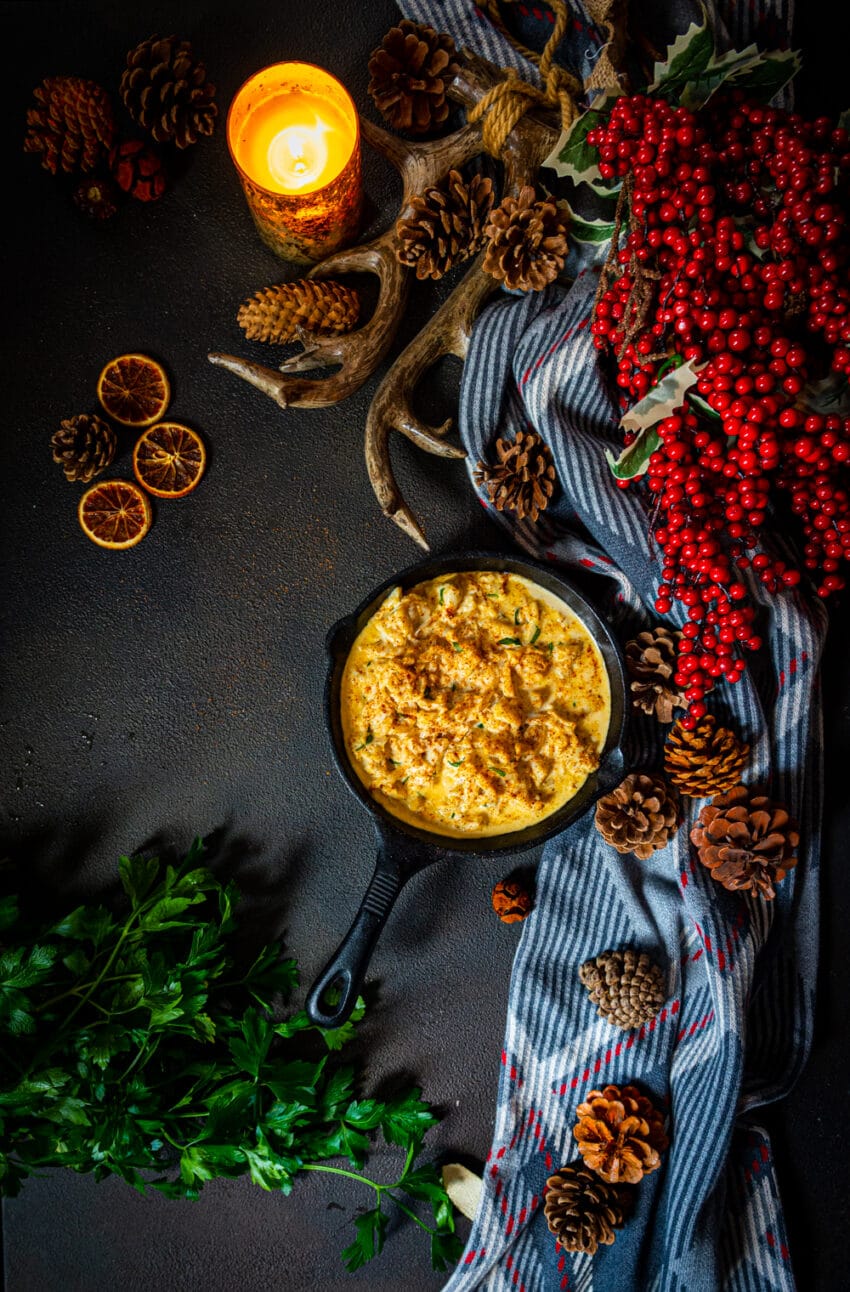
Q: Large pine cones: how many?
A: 15